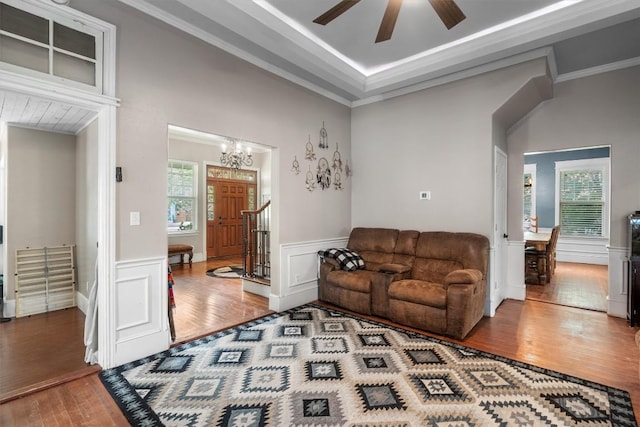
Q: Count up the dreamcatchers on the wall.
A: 8